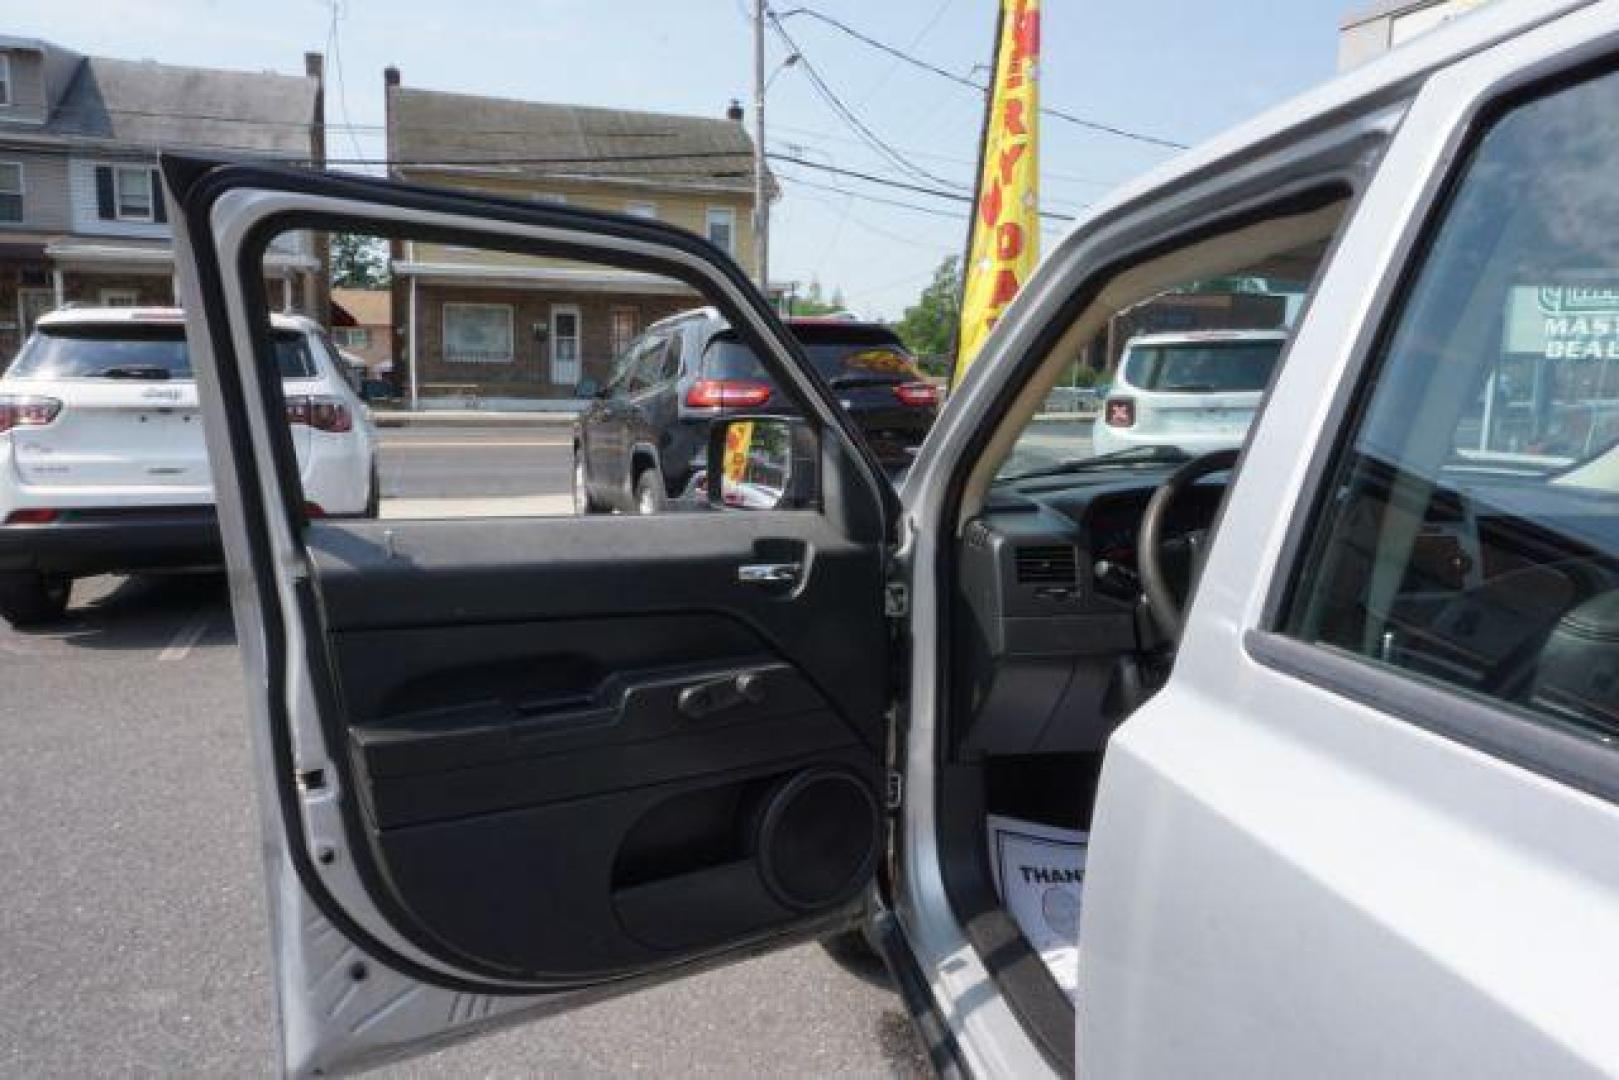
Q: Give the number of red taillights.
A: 5